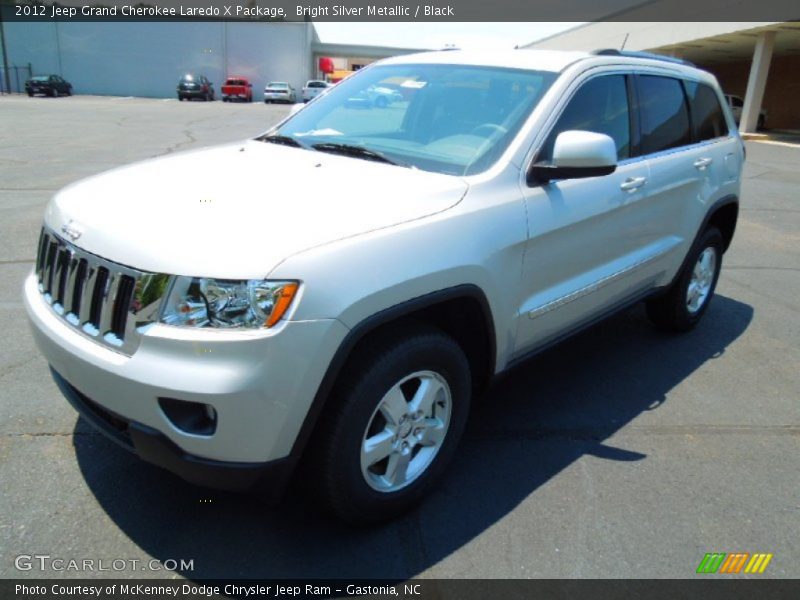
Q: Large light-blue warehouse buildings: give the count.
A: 1